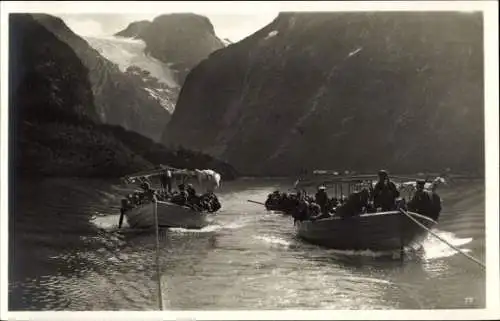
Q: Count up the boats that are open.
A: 2